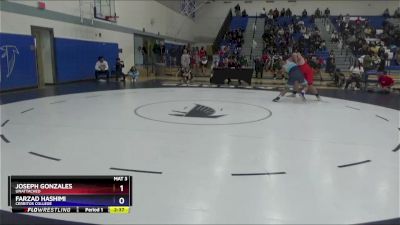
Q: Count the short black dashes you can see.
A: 12